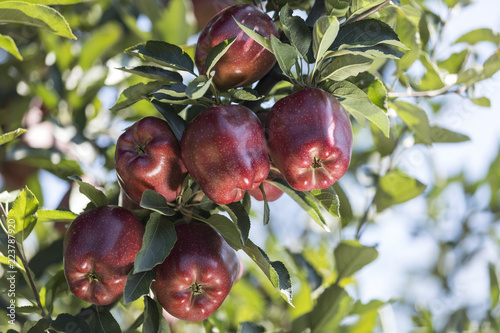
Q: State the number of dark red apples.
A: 6